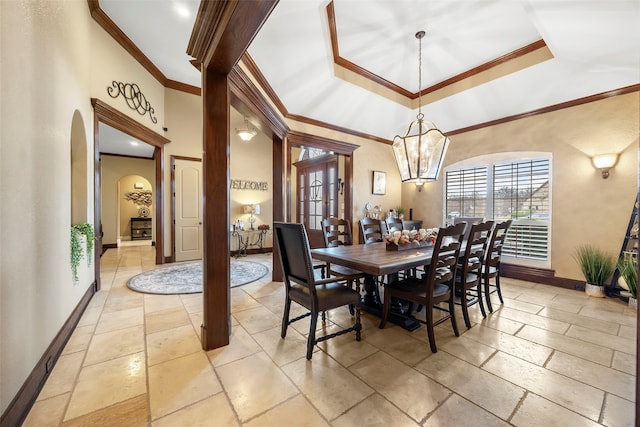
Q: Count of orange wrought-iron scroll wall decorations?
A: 0